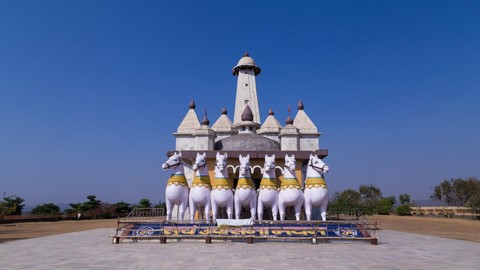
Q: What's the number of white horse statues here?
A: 7